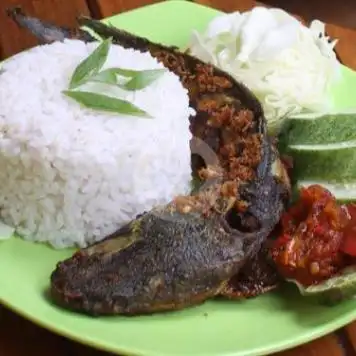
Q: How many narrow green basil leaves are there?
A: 3